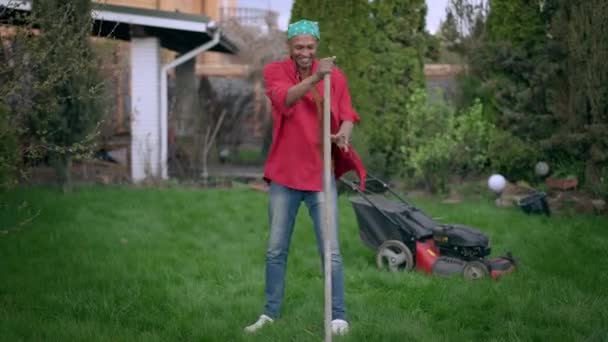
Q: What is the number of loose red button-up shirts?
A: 1